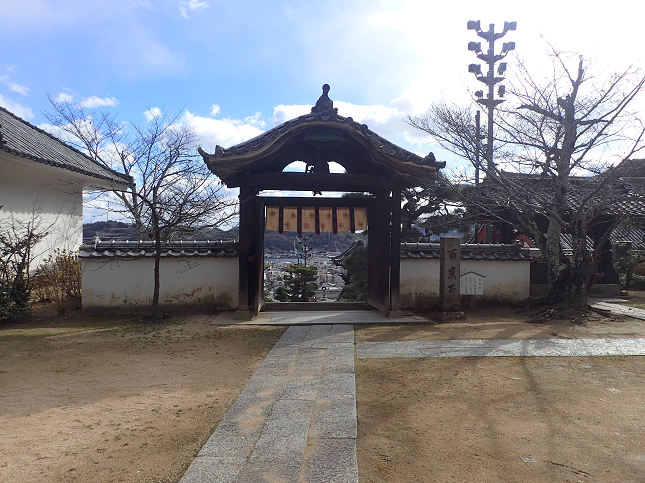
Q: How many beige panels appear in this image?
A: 6